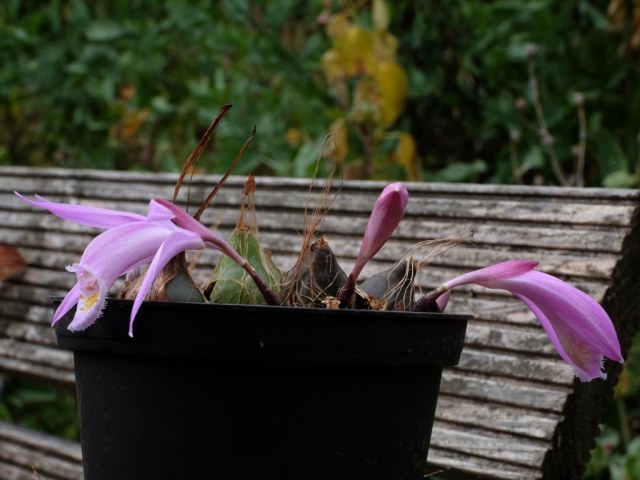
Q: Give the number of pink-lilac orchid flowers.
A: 3